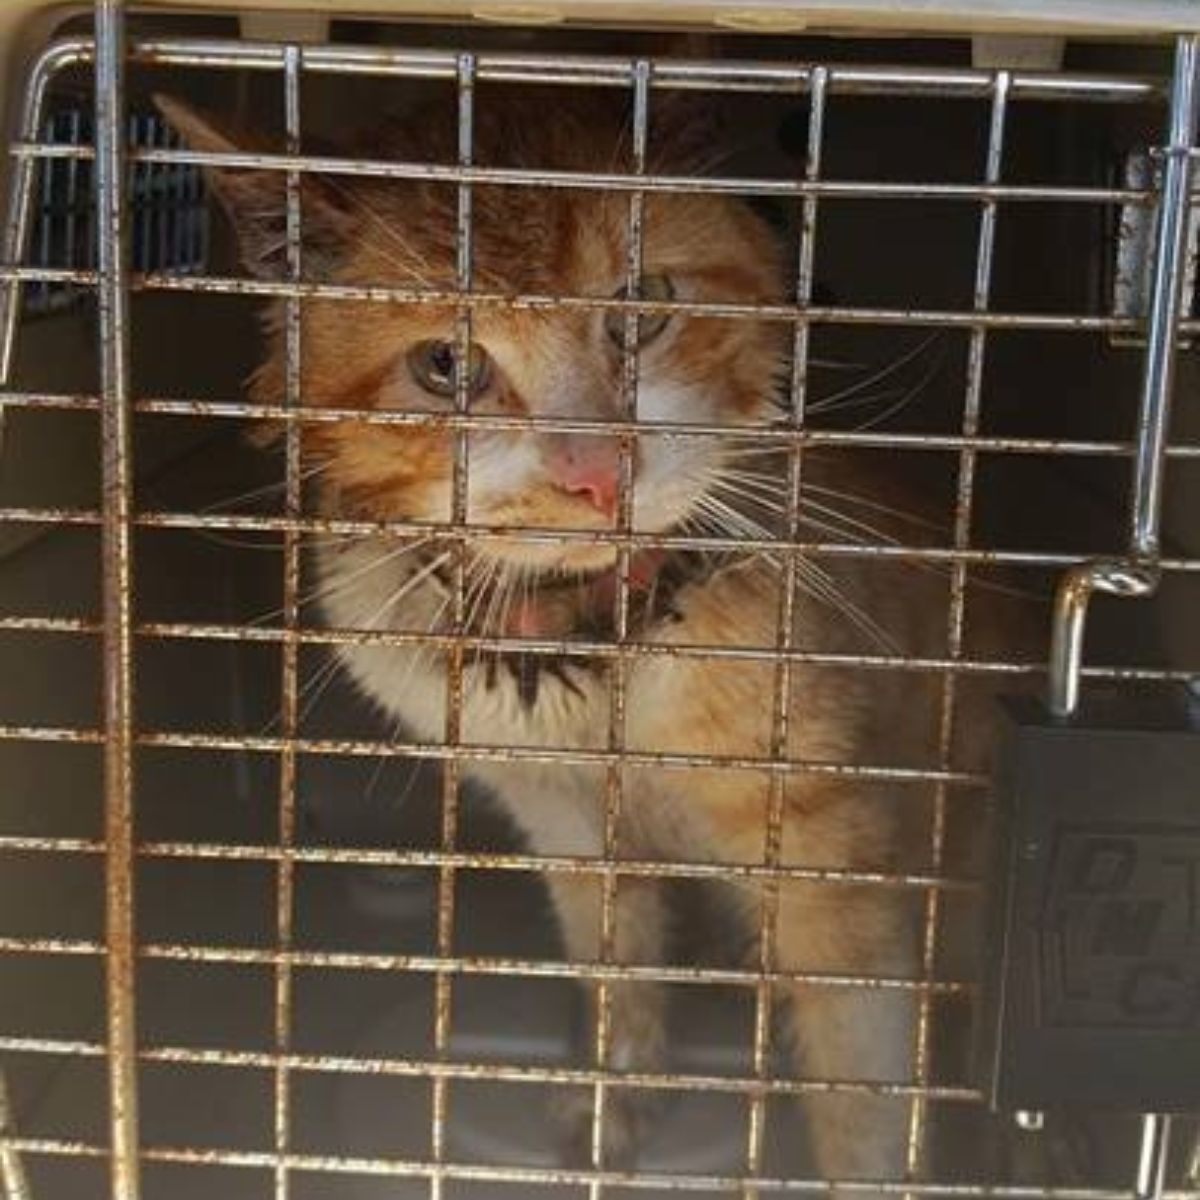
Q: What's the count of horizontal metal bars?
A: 11